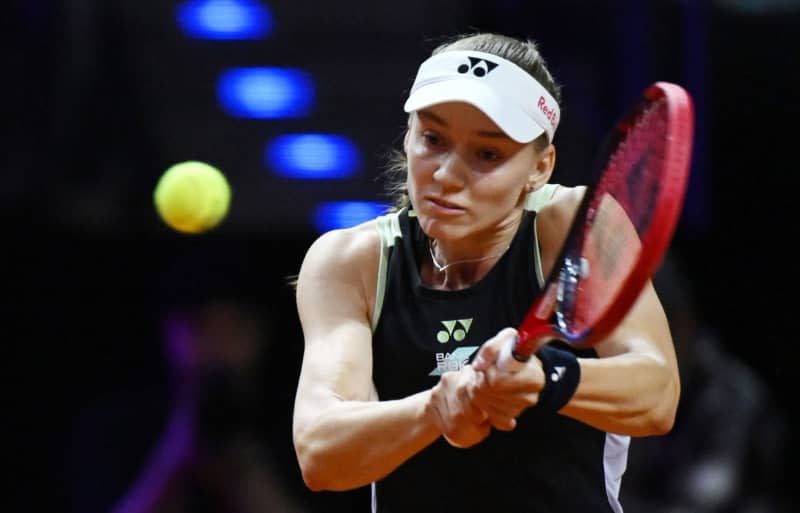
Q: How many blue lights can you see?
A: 4